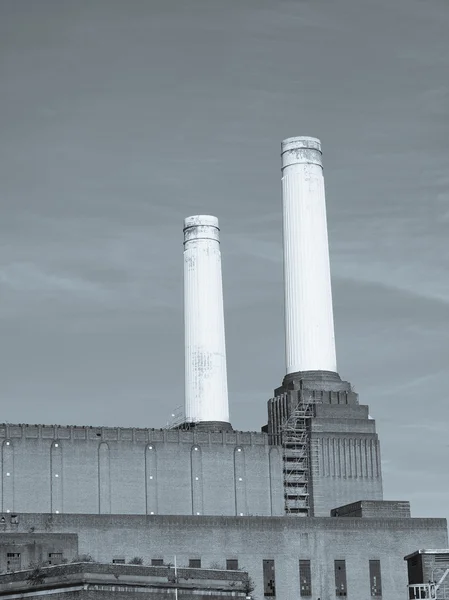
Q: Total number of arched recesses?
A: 7